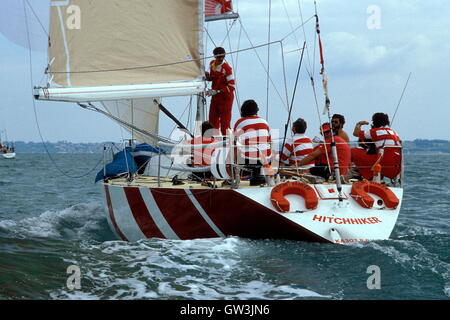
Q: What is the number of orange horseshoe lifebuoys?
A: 2